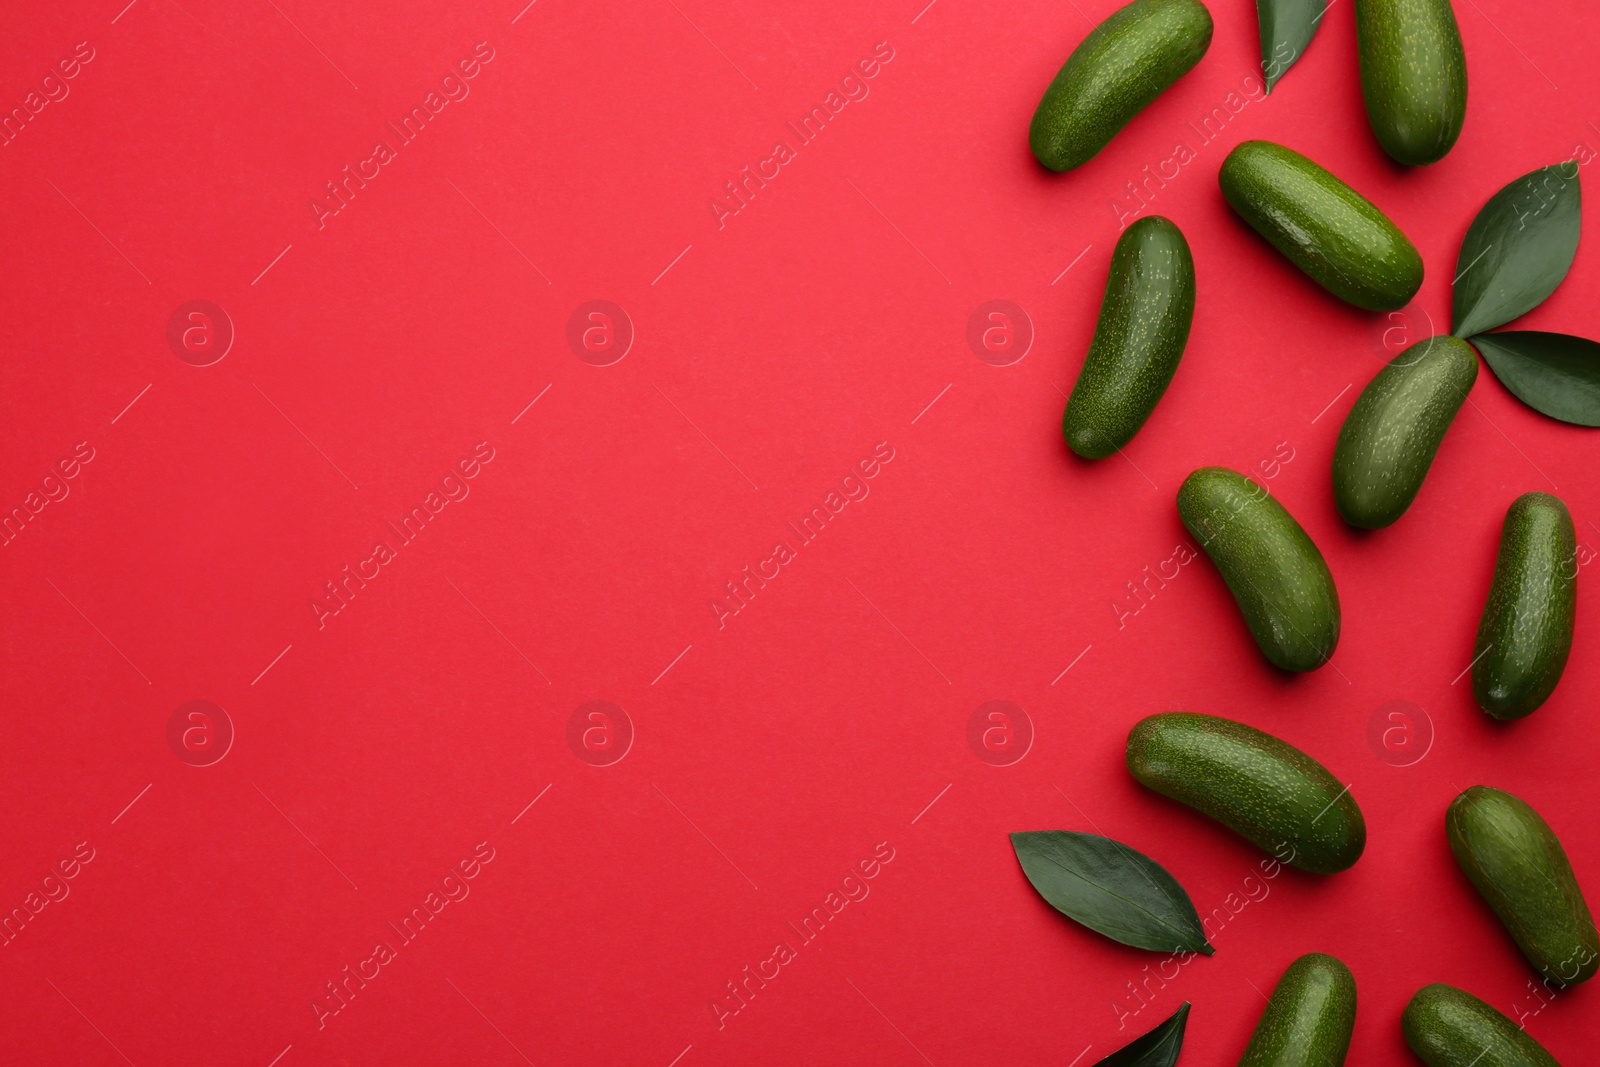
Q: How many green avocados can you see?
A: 11